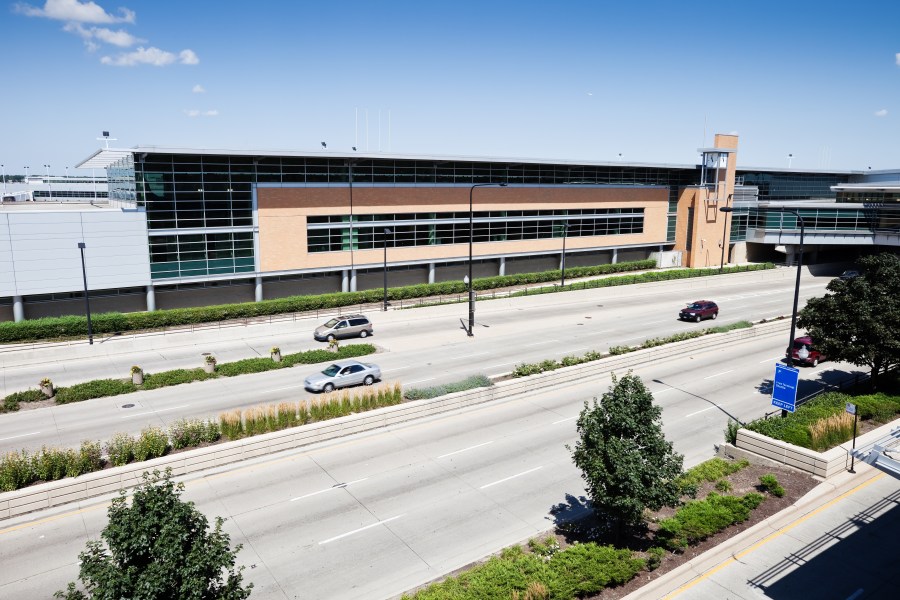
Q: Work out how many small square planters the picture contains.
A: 5